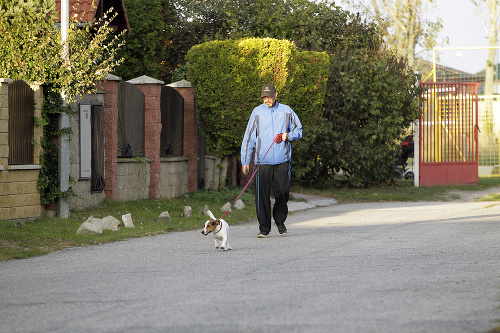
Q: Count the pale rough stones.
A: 8